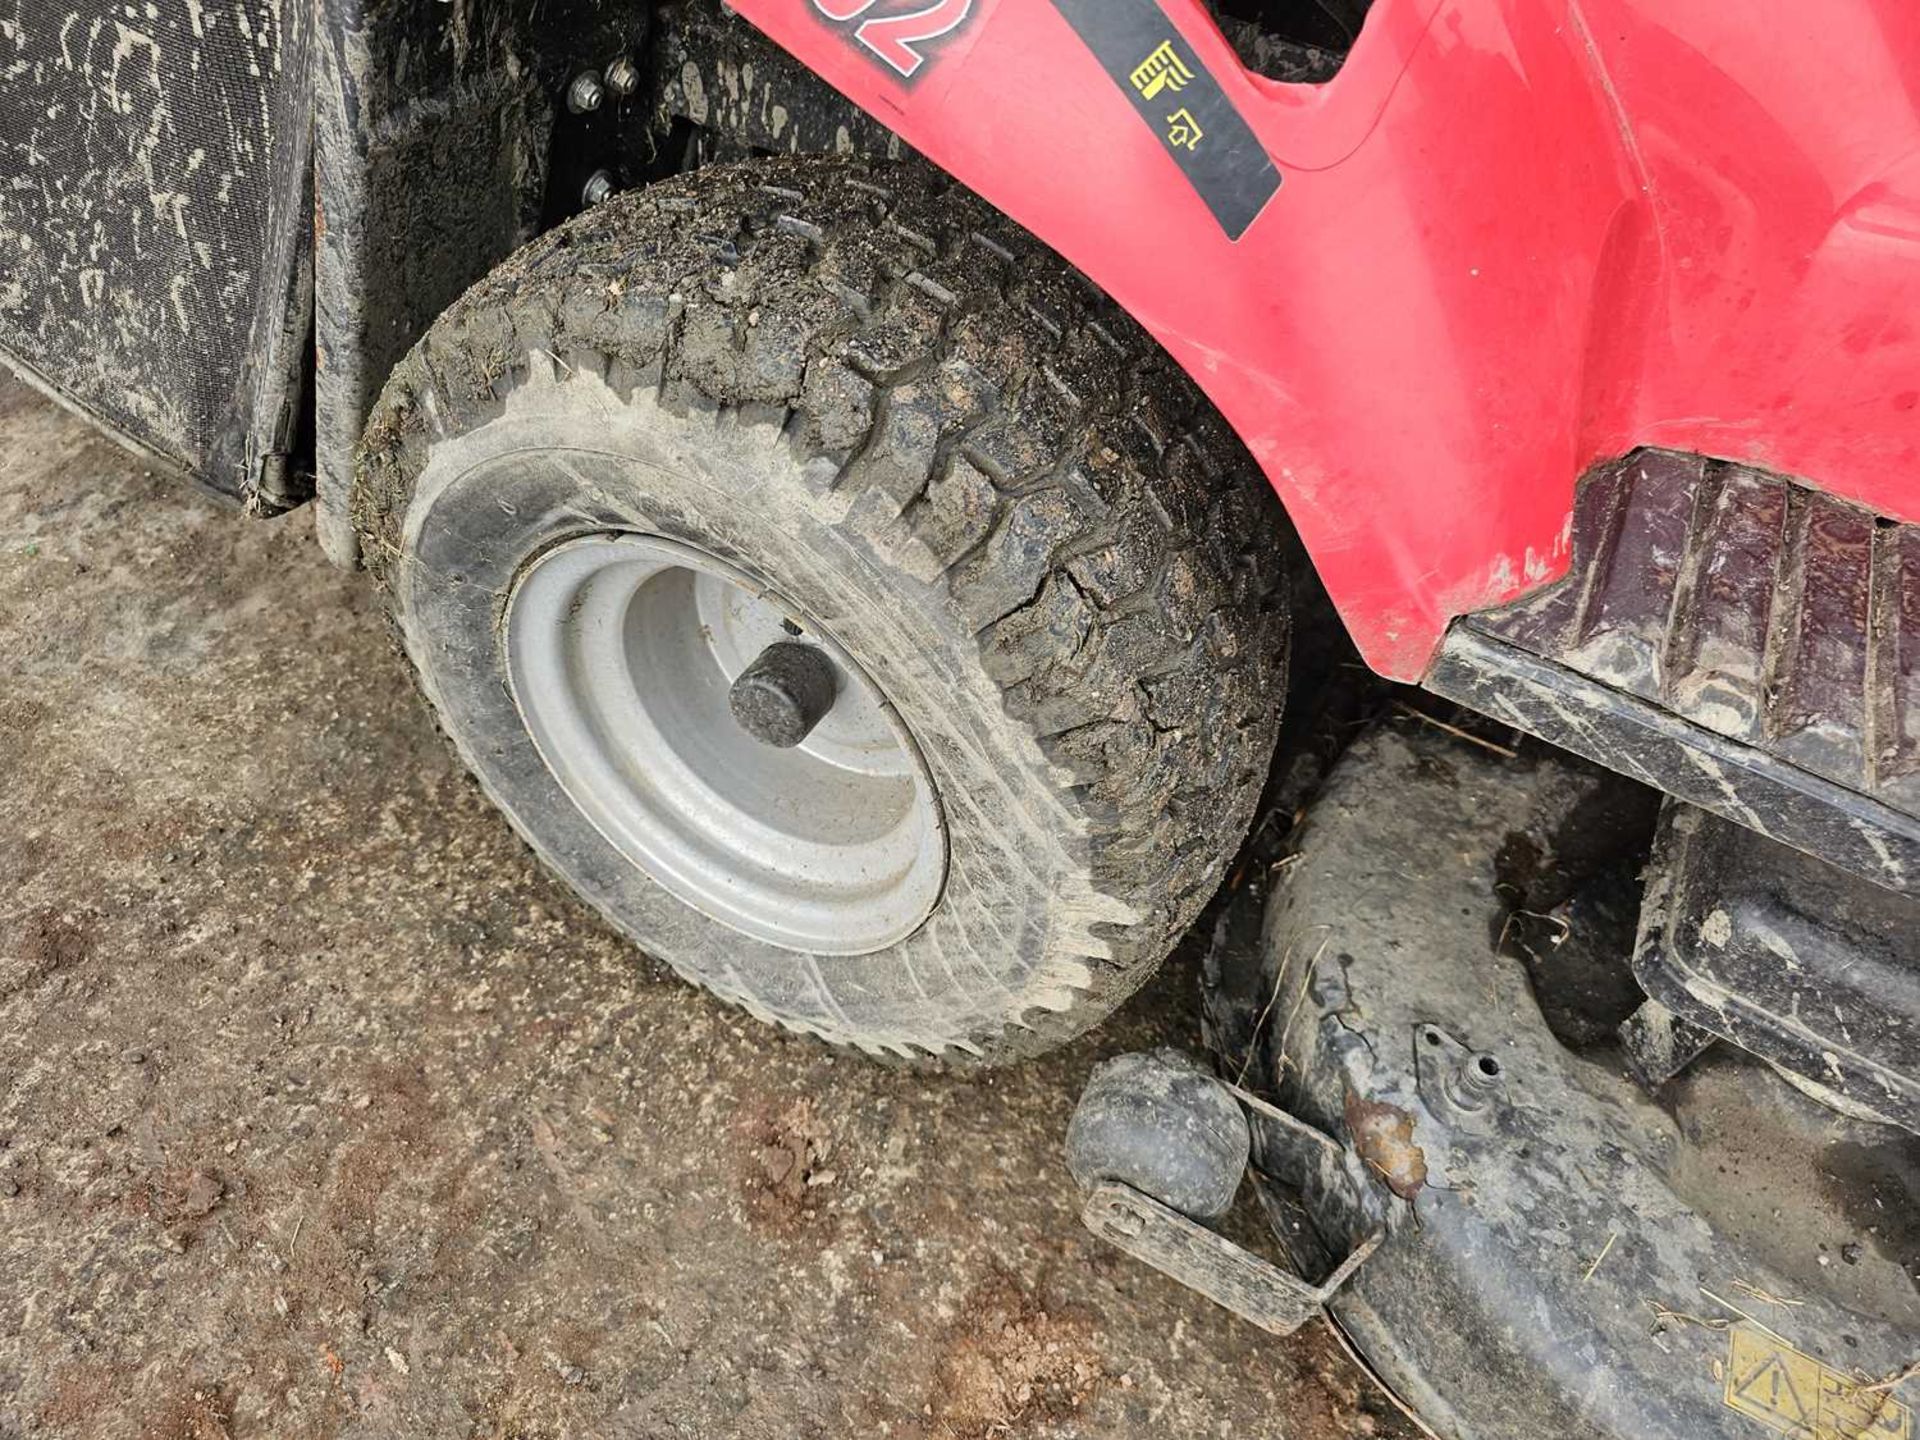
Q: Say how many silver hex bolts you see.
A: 3